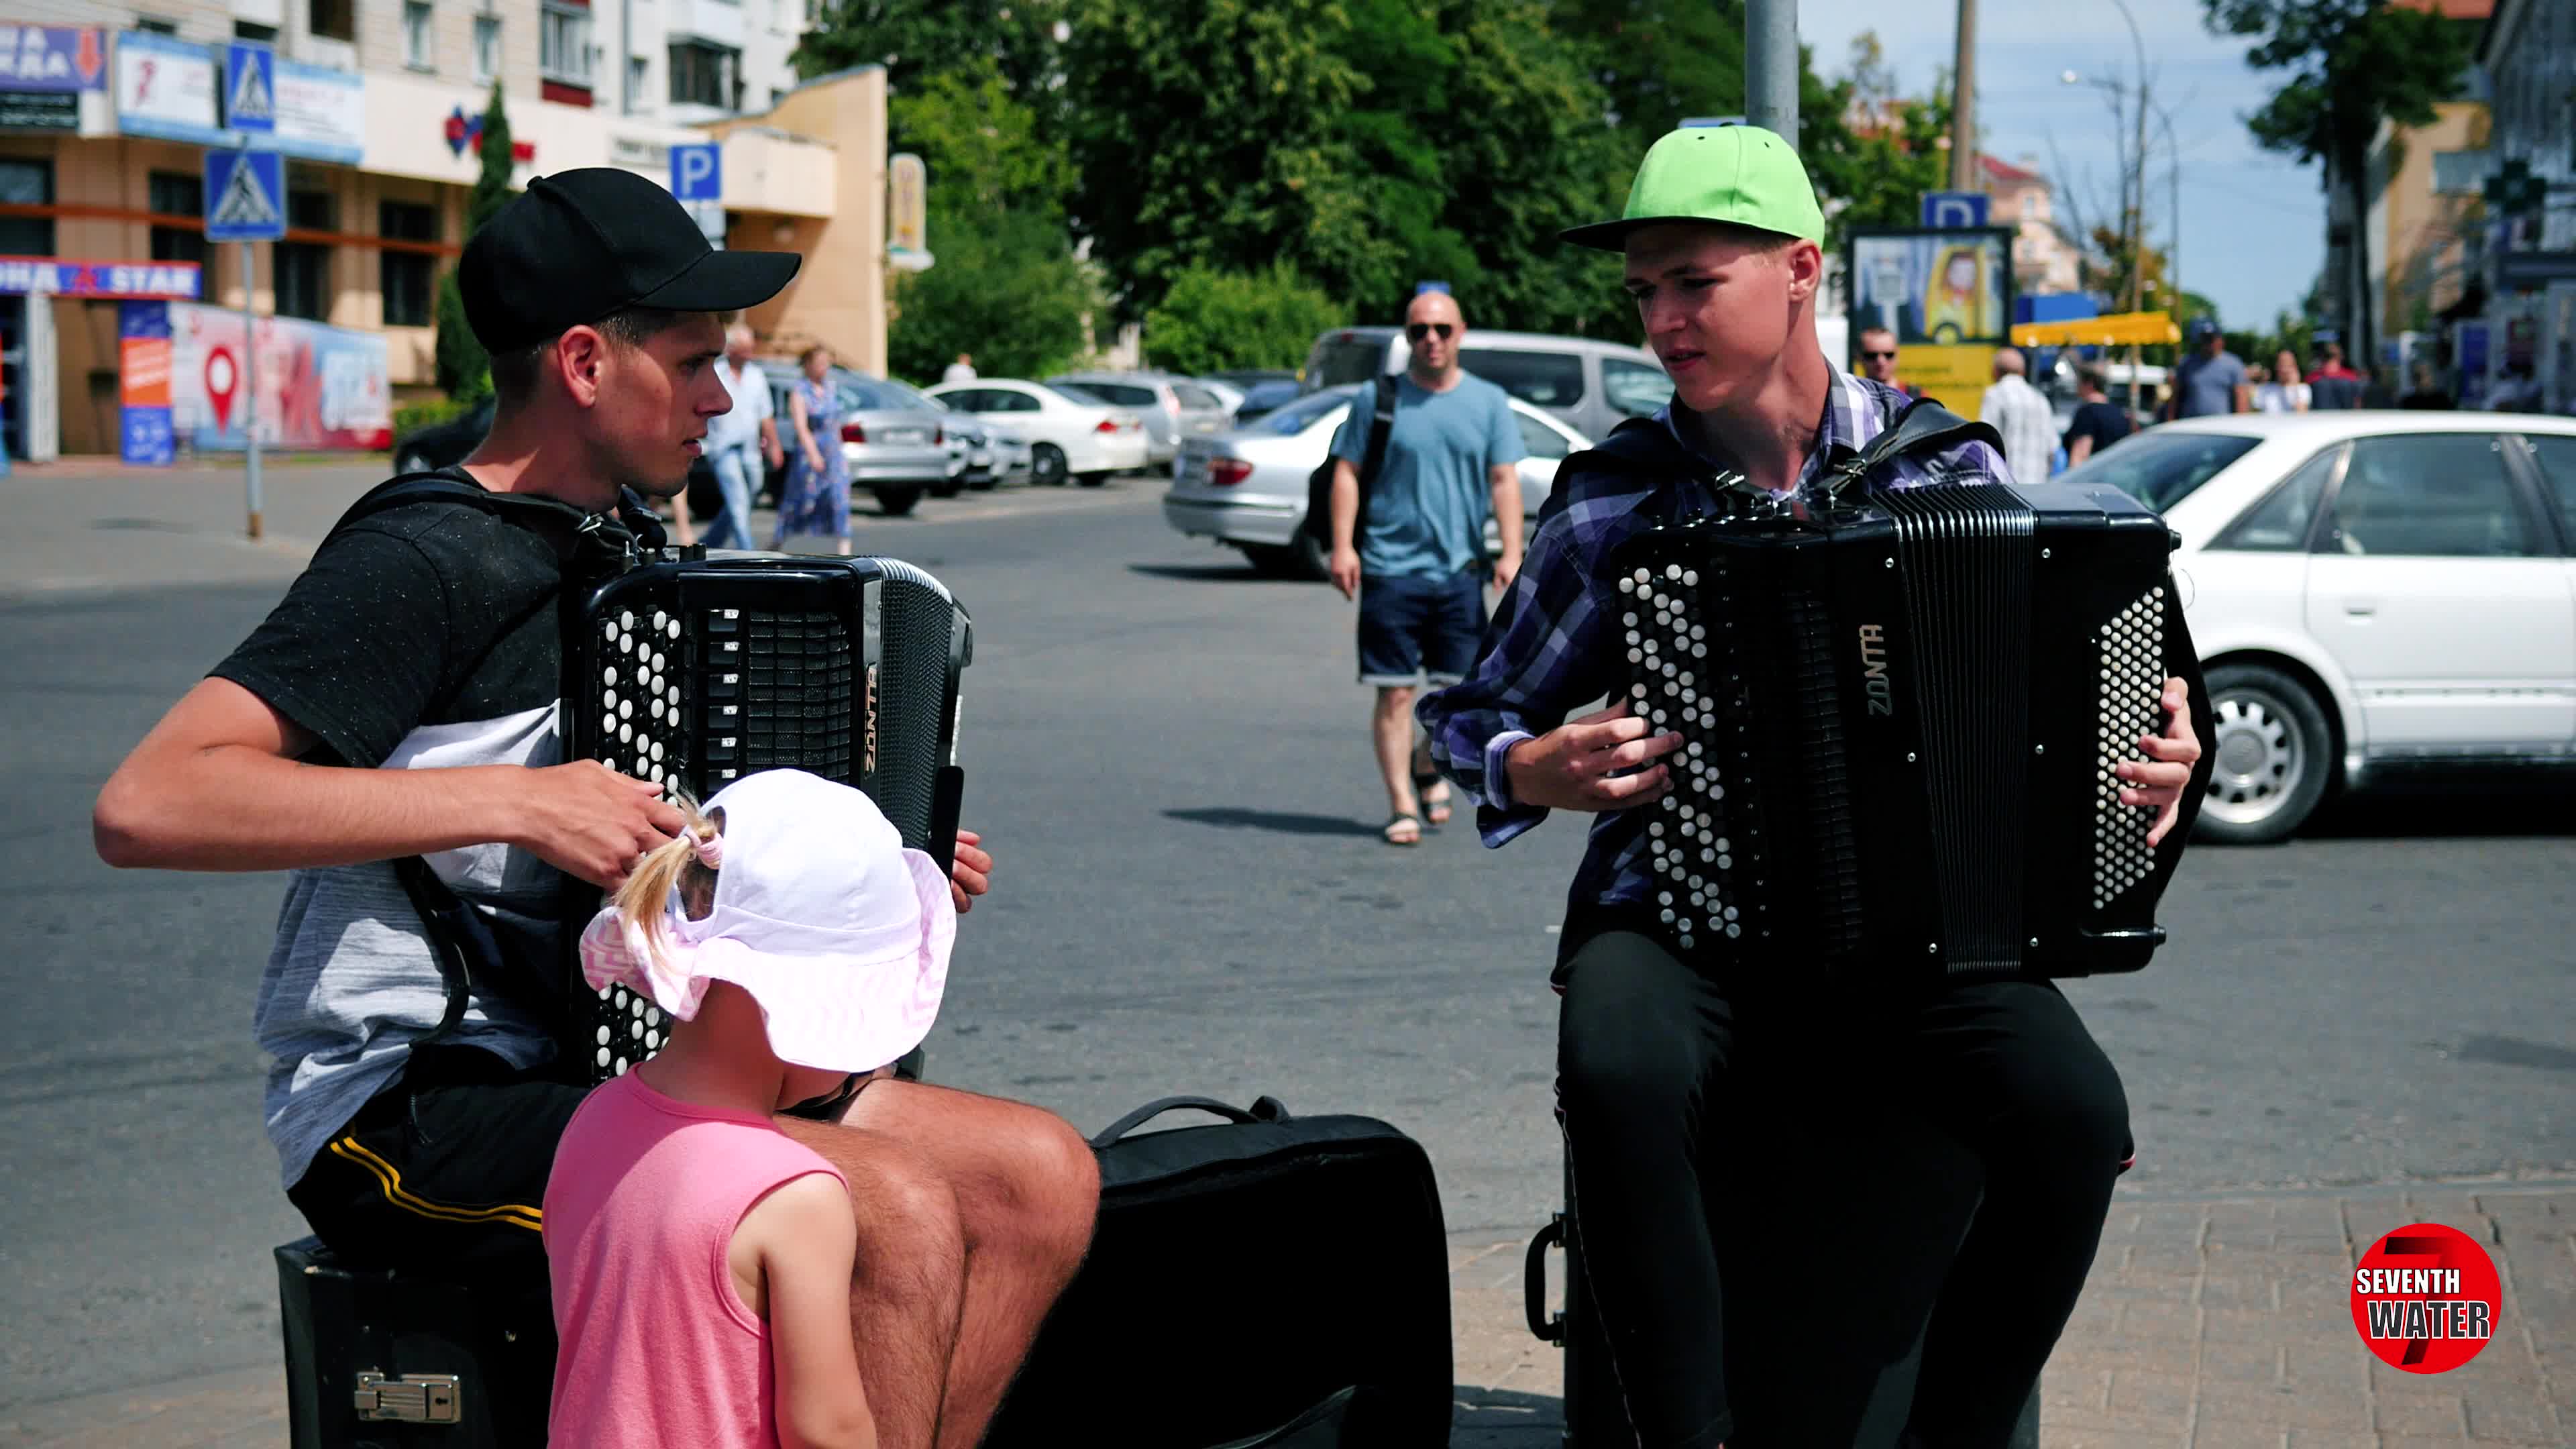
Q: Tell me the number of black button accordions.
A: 2